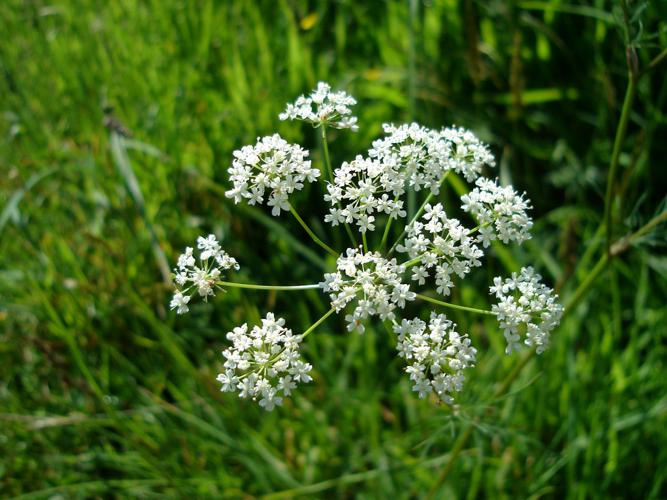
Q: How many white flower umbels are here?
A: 12